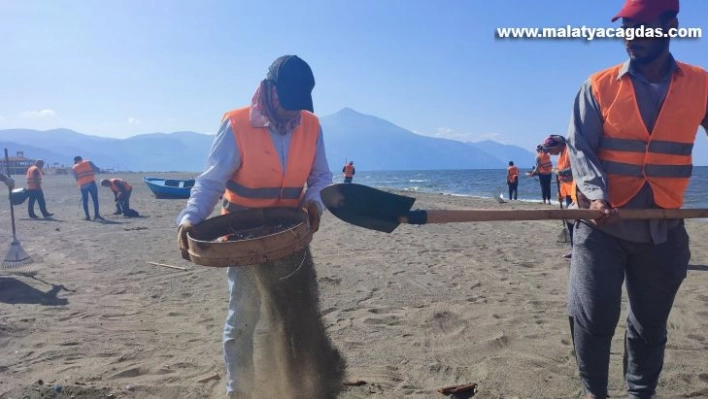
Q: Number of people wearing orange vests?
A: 9